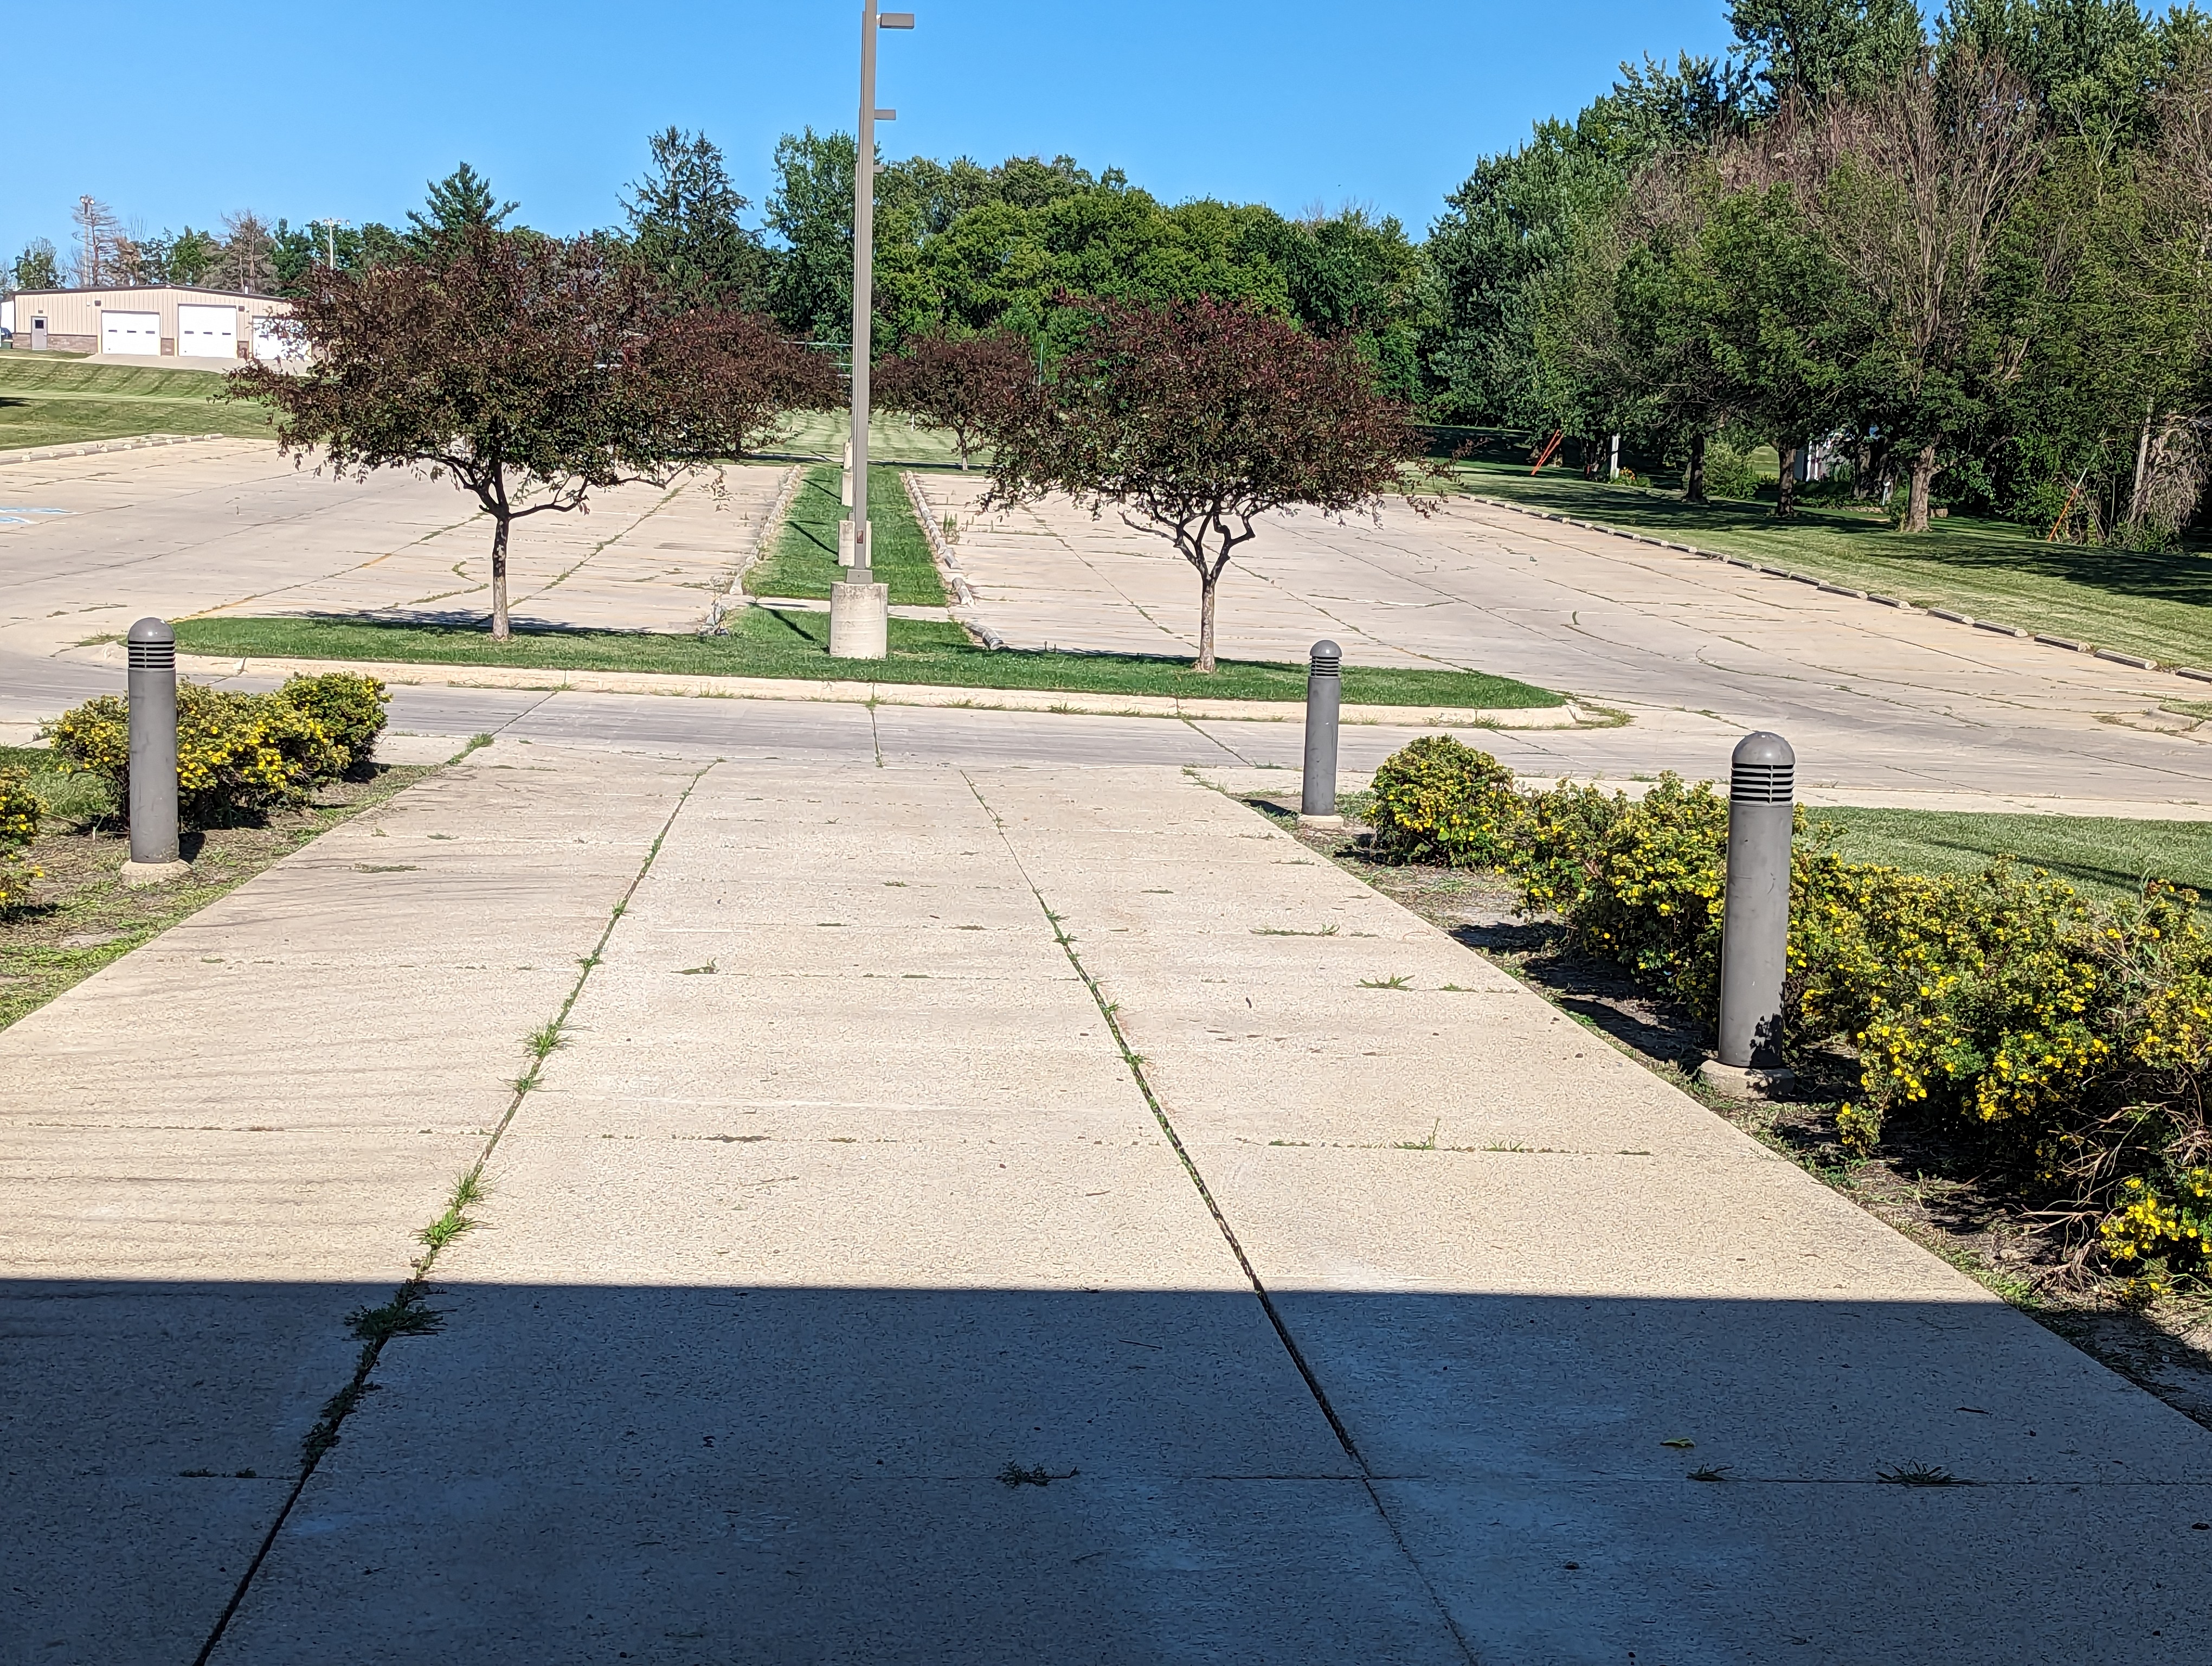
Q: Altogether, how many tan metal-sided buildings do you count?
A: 1